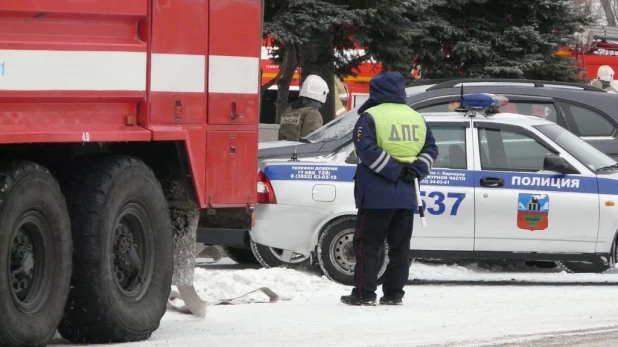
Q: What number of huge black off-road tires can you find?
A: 2